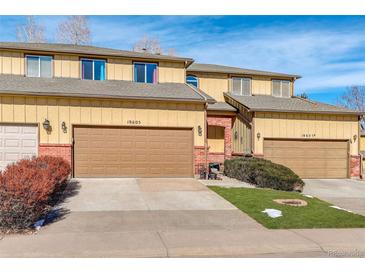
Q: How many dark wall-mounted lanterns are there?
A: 5